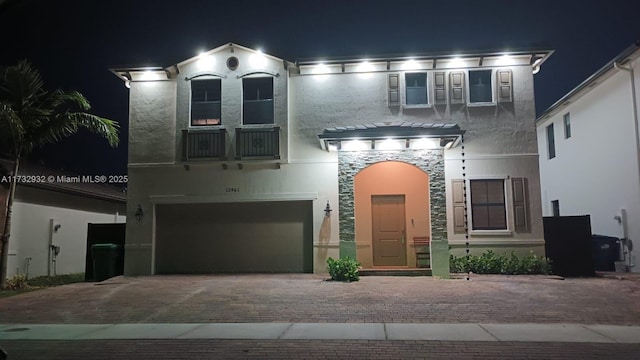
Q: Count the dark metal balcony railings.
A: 2